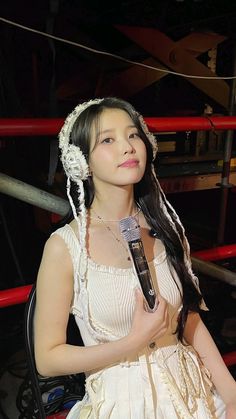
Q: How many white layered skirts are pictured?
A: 1